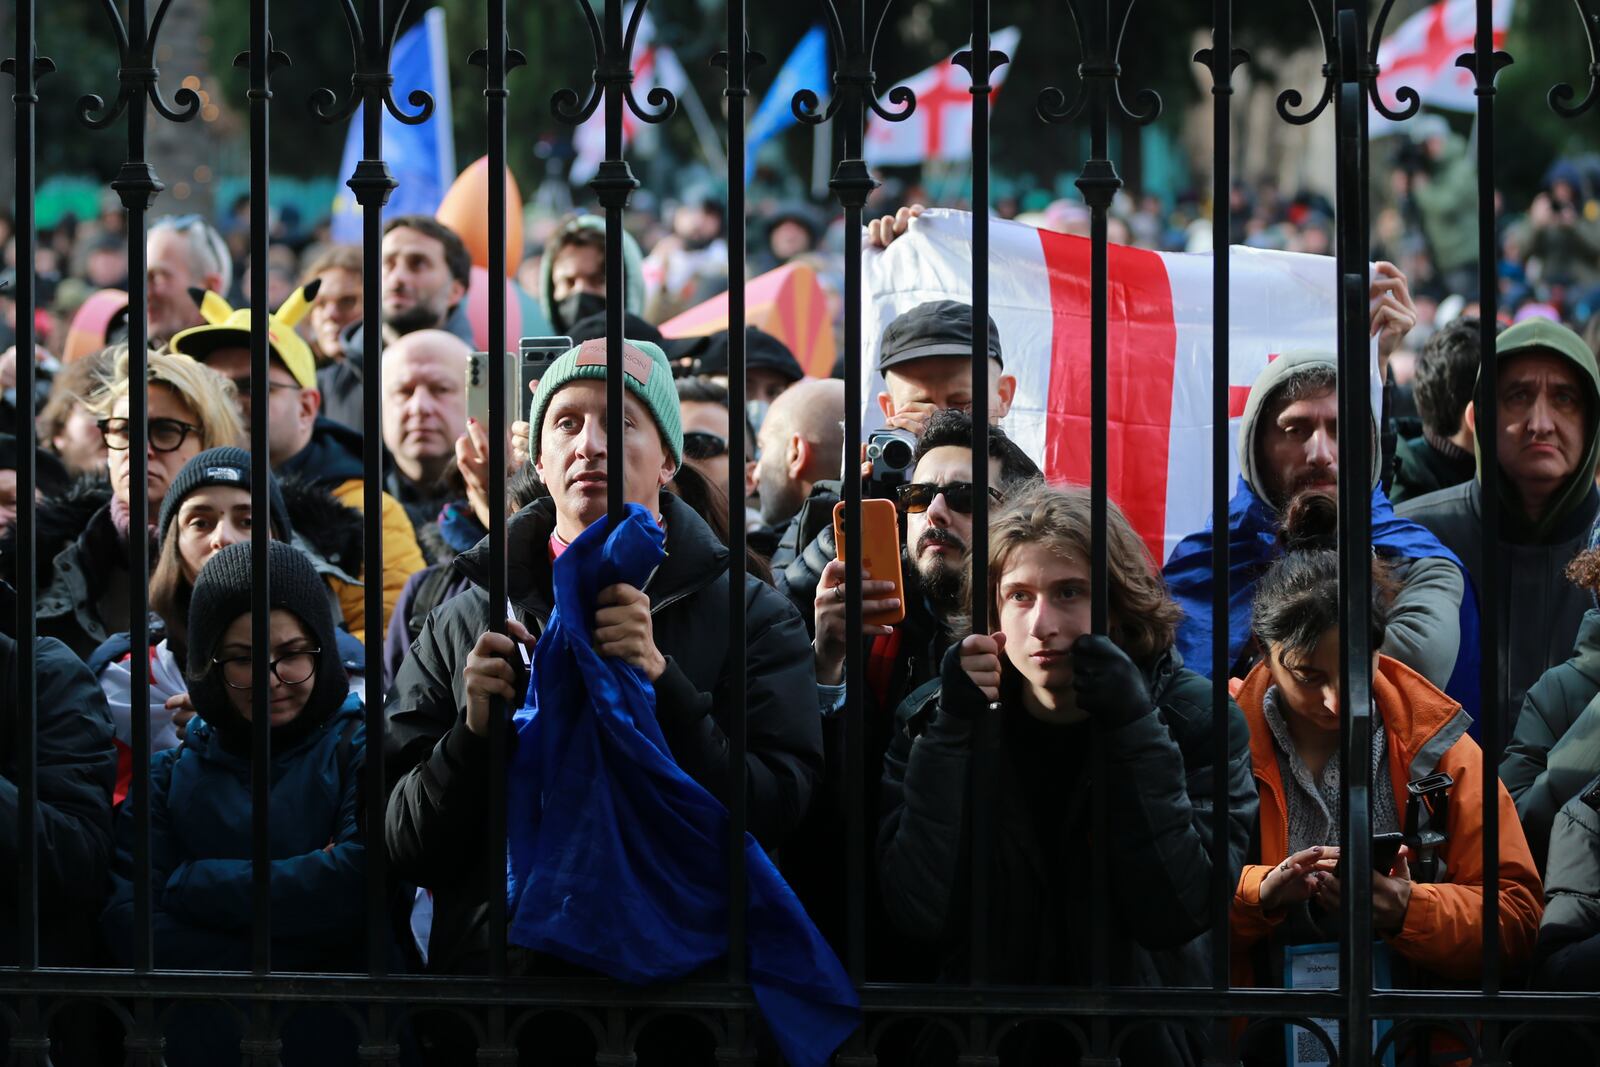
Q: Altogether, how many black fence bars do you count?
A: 13